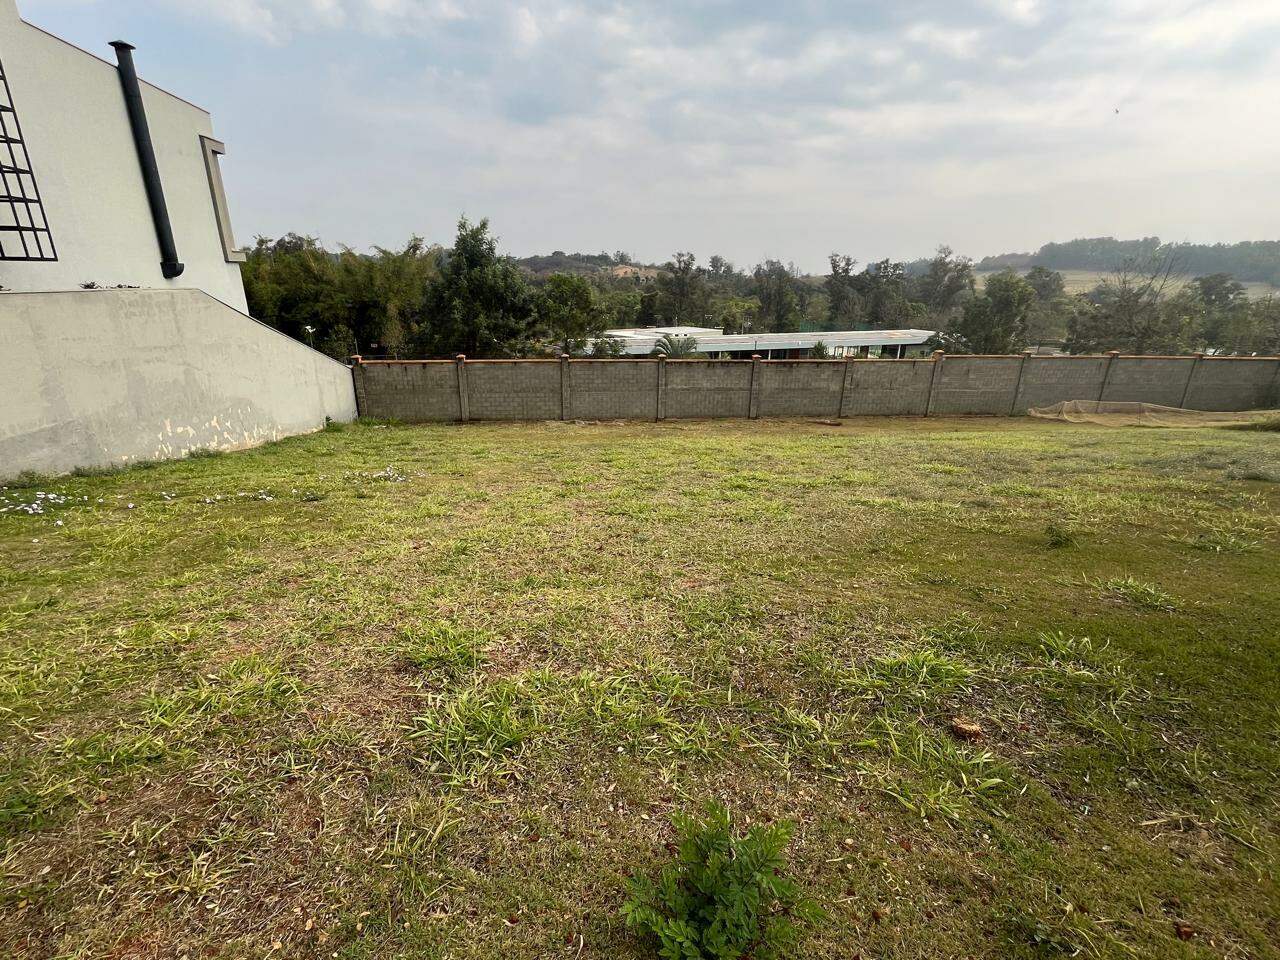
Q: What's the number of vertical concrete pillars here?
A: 11